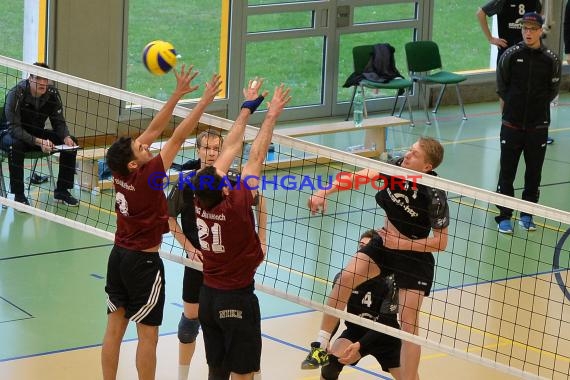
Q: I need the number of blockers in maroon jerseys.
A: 2